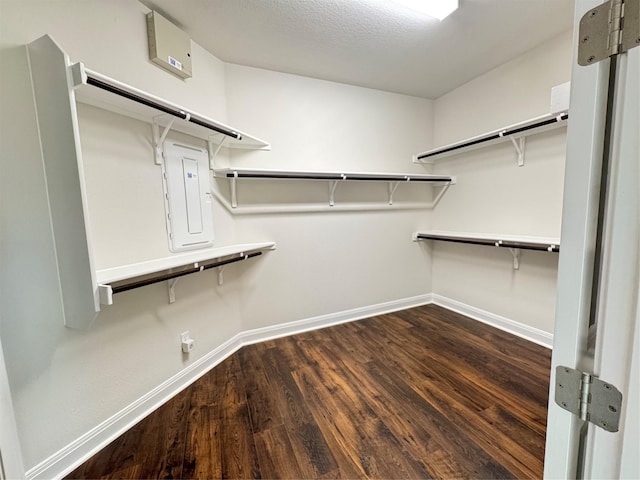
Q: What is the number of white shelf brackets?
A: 9